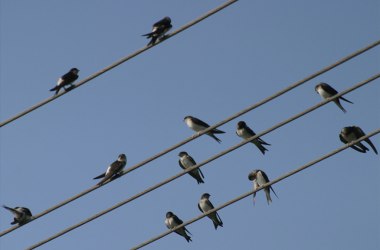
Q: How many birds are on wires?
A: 12